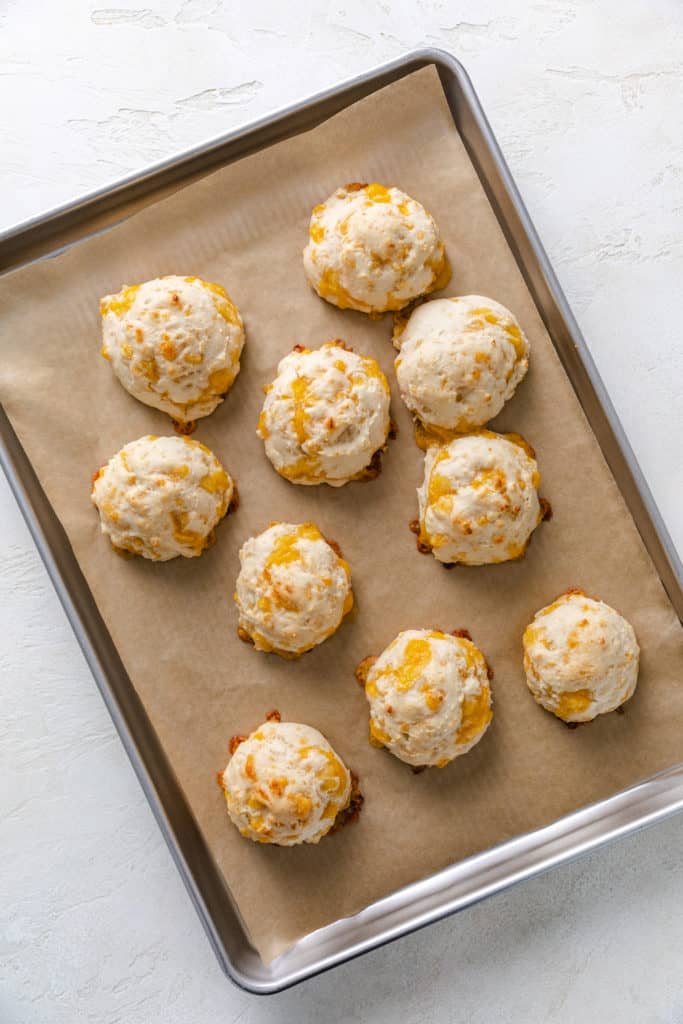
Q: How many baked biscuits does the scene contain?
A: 10